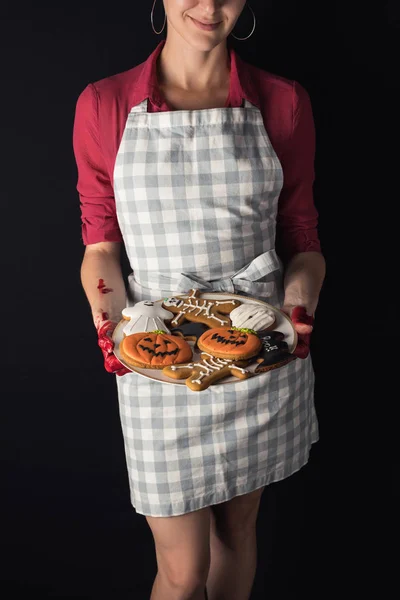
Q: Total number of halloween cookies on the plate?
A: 8